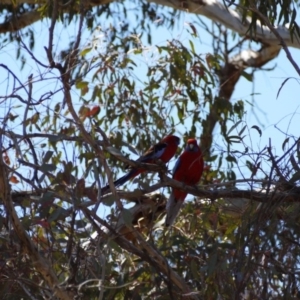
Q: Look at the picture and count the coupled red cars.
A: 0